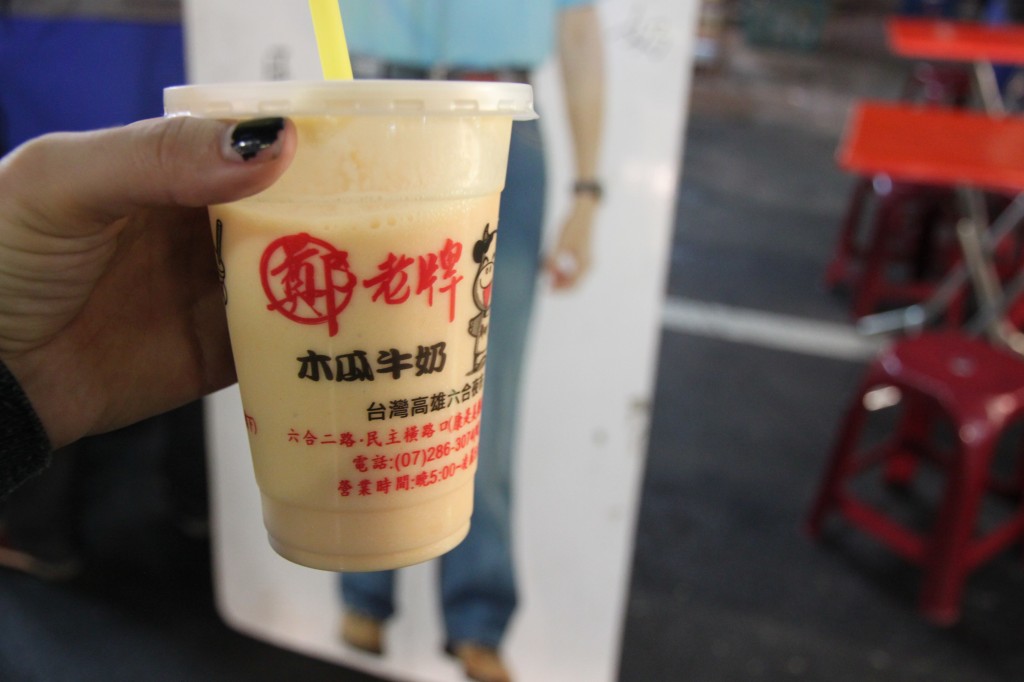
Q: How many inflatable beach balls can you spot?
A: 0